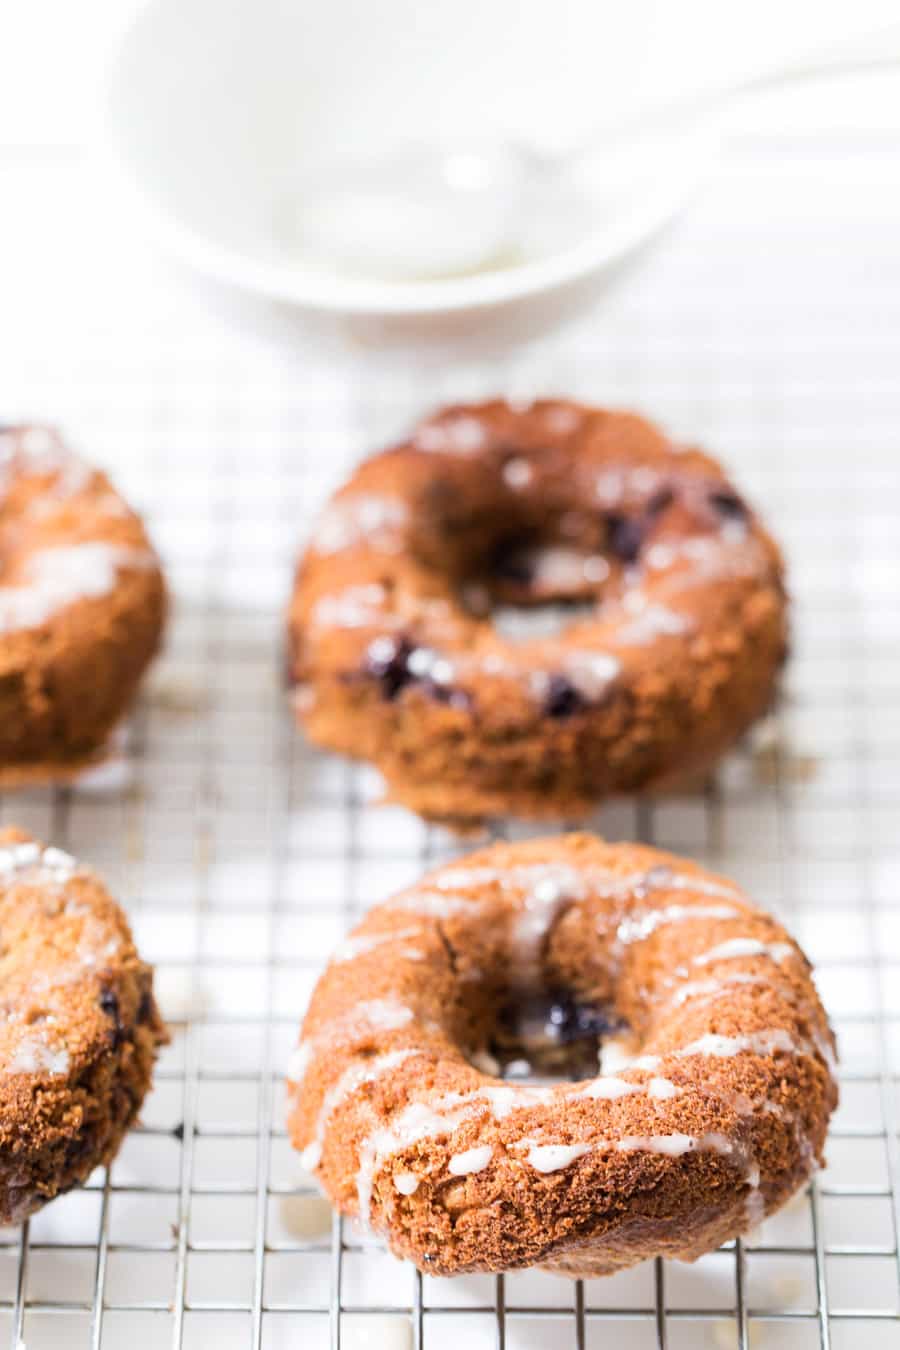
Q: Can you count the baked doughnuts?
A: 4